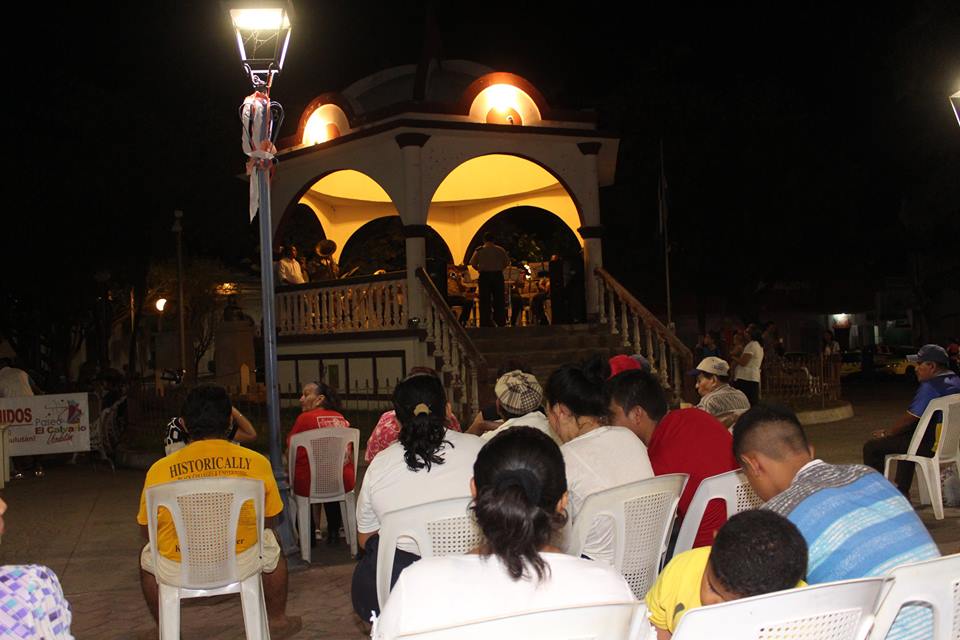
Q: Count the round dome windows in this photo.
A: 2